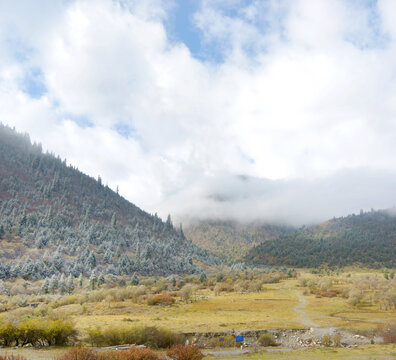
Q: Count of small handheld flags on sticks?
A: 0